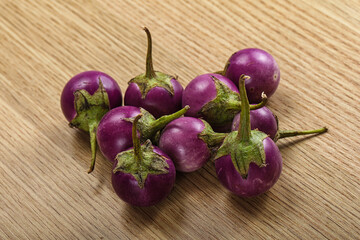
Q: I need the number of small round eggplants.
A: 9